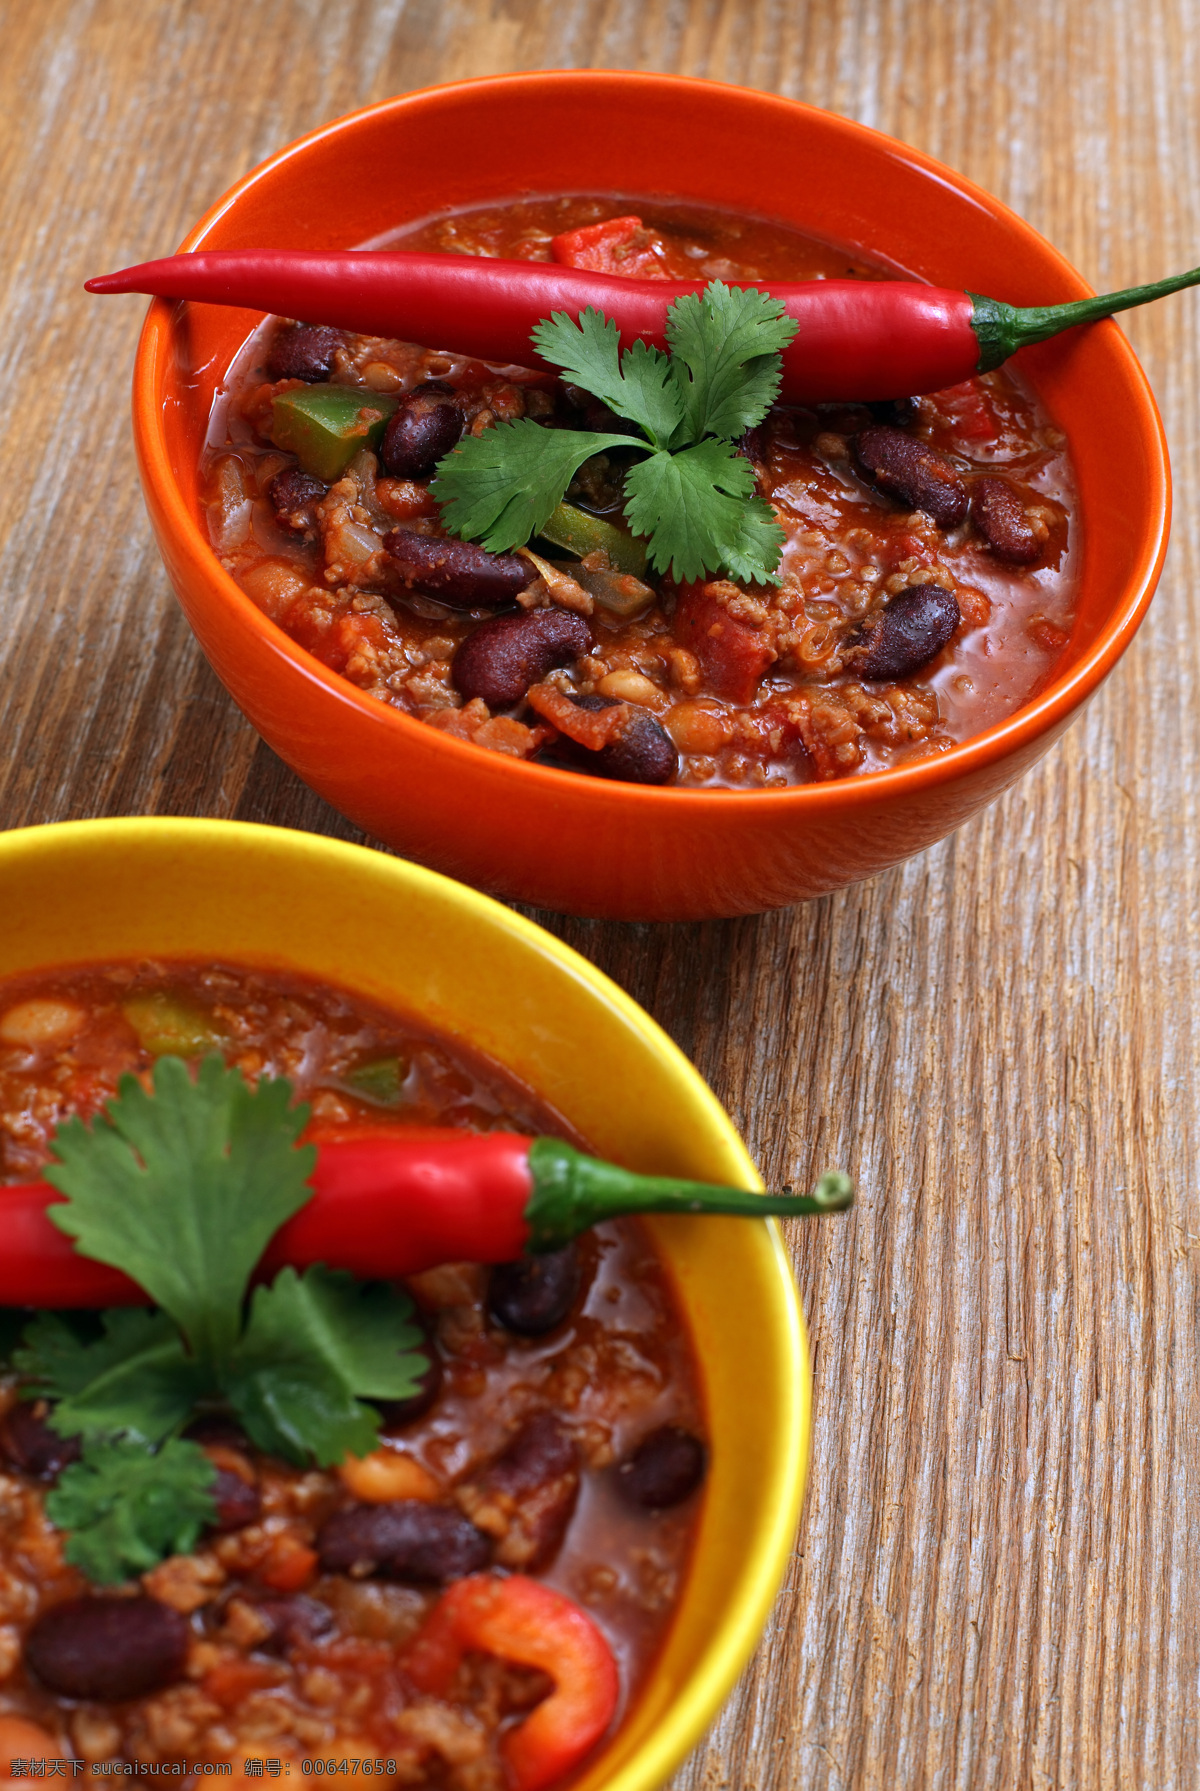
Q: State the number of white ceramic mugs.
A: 0